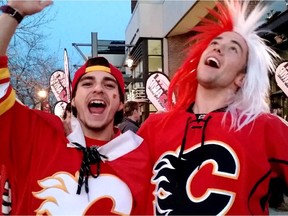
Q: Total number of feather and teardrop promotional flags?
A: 5